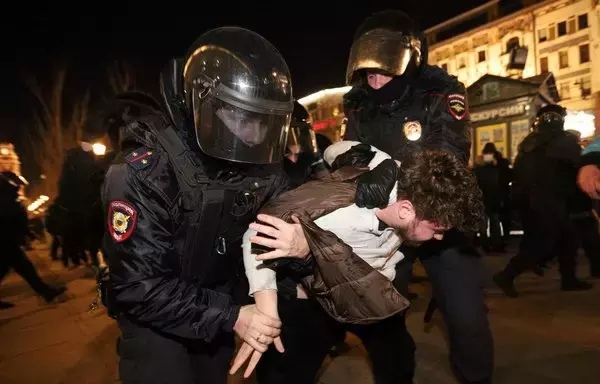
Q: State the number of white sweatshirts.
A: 1